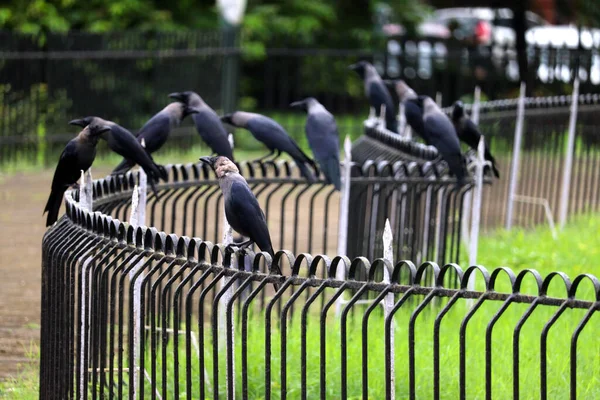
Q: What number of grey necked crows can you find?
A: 11